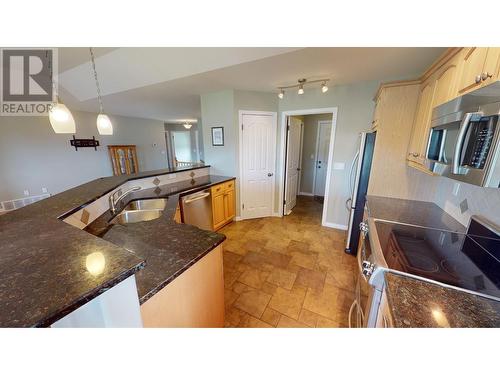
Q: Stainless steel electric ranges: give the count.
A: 1